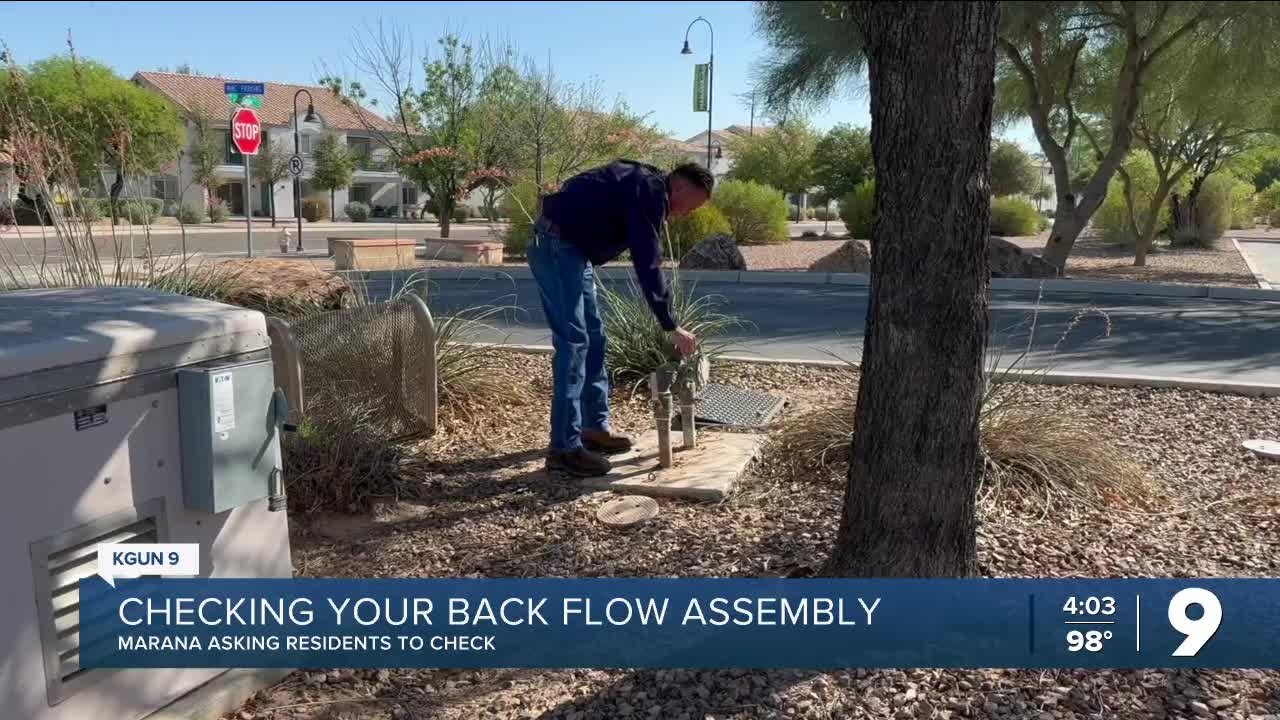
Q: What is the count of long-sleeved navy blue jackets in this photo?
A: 1